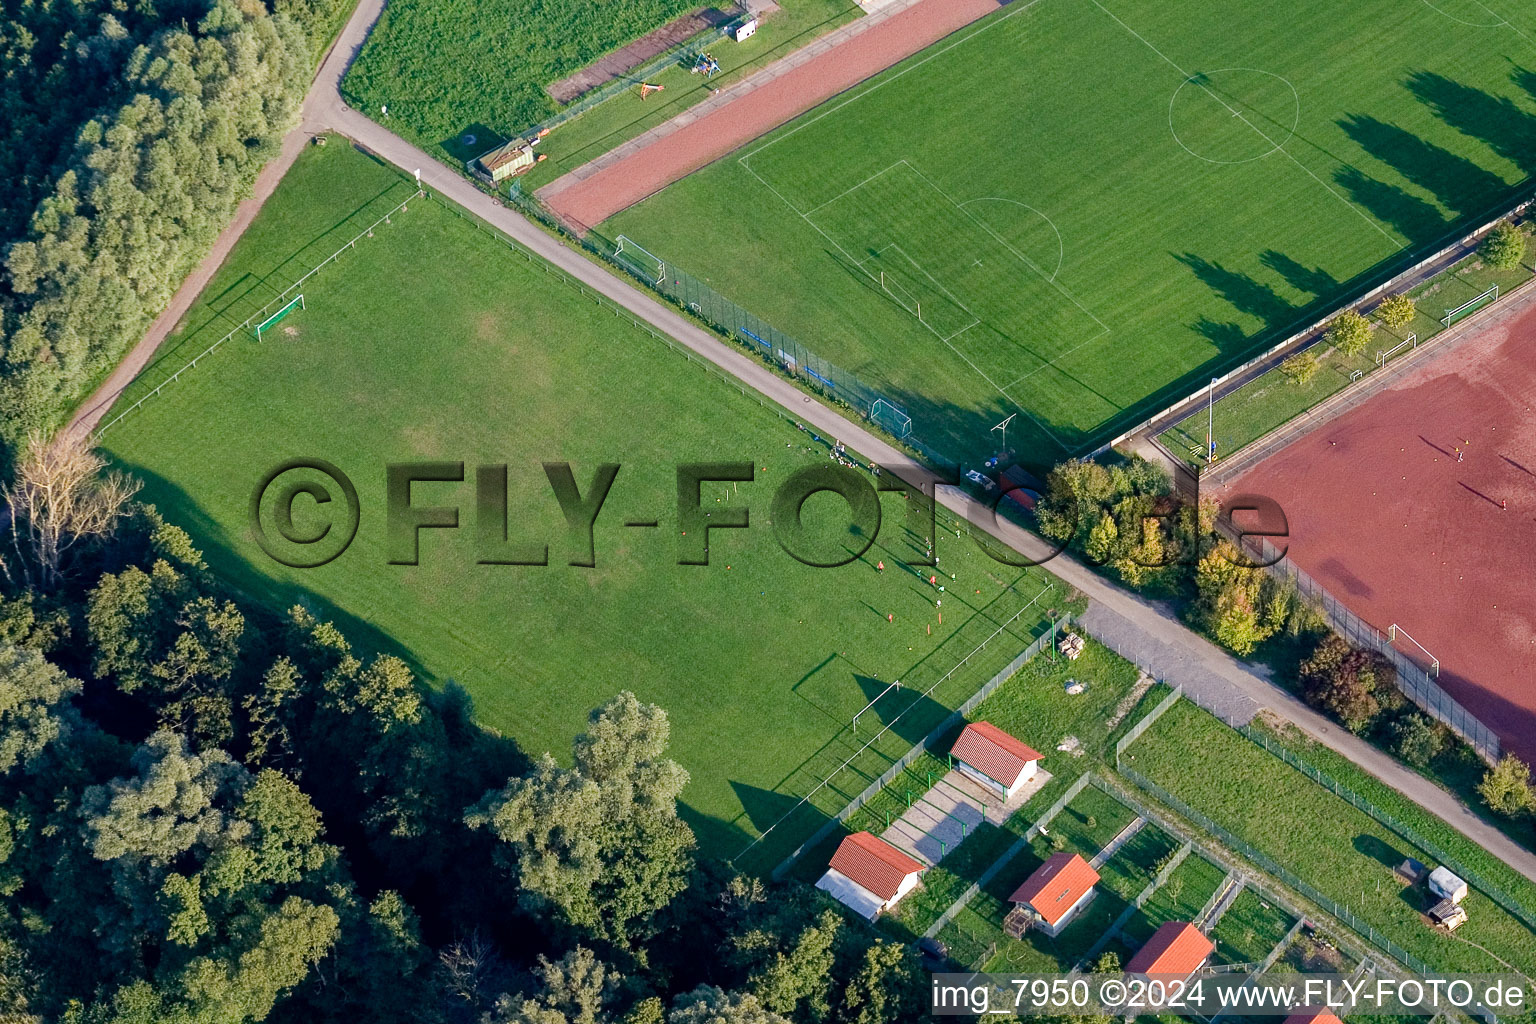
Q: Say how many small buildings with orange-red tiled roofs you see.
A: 5